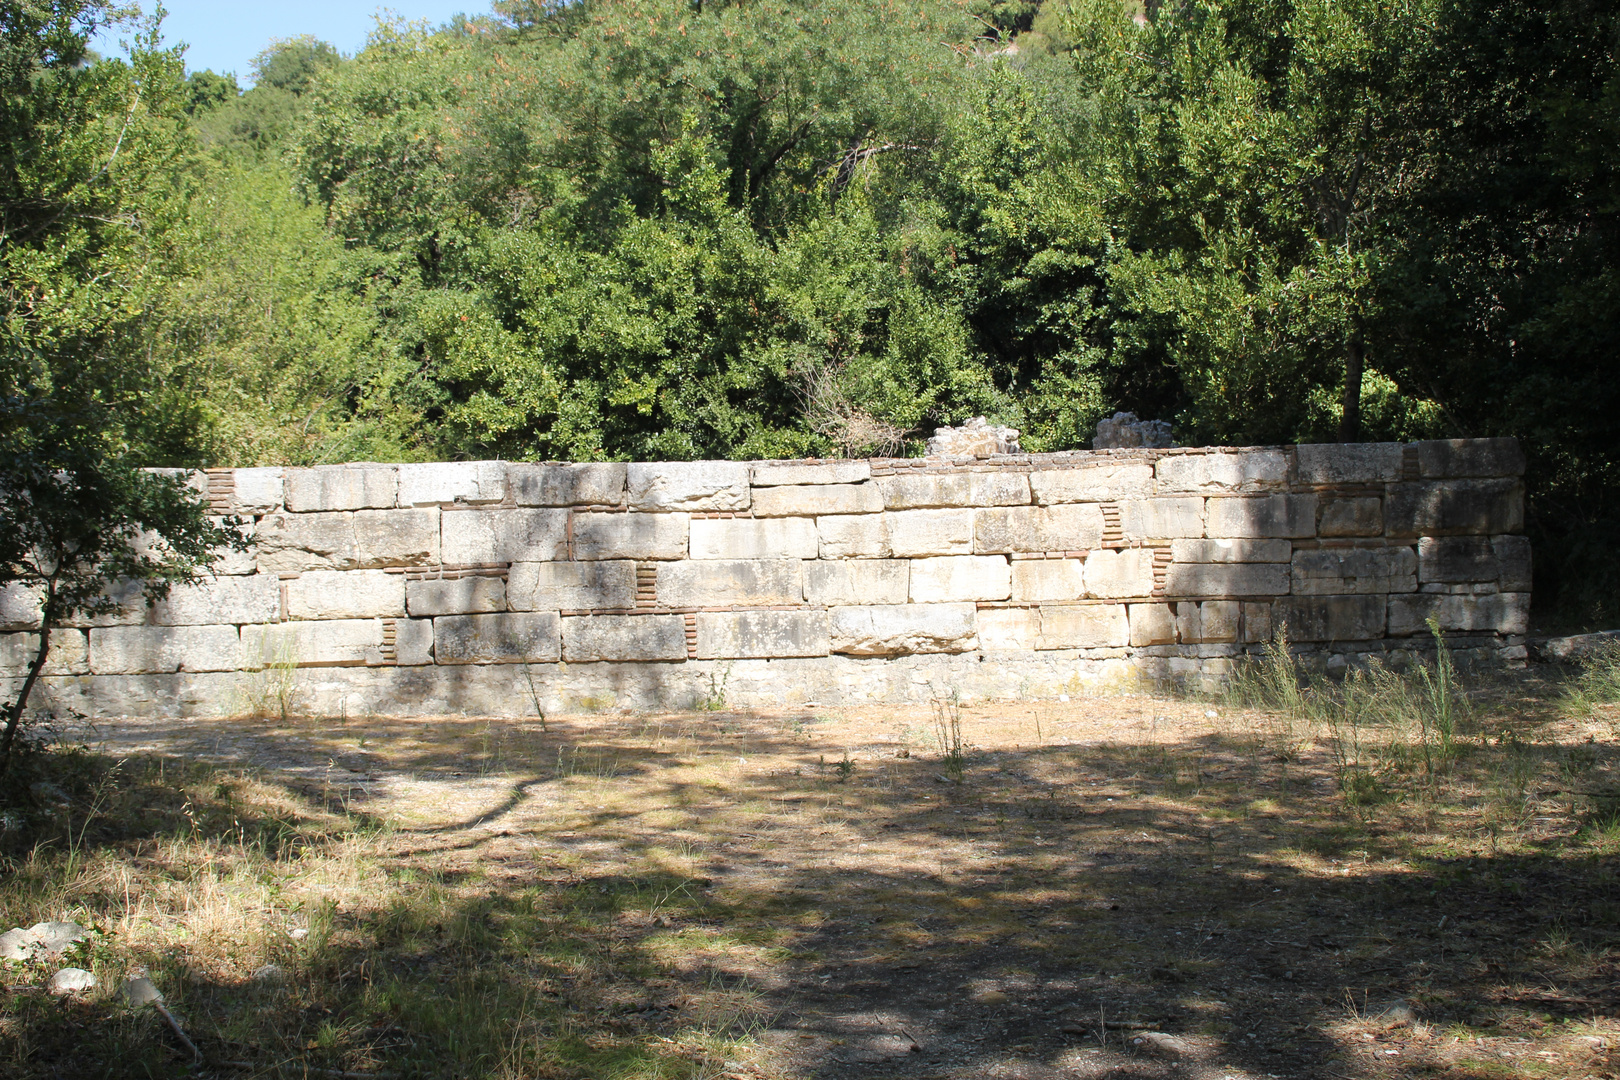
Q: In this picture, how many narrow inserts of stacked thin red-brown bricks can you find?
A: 7